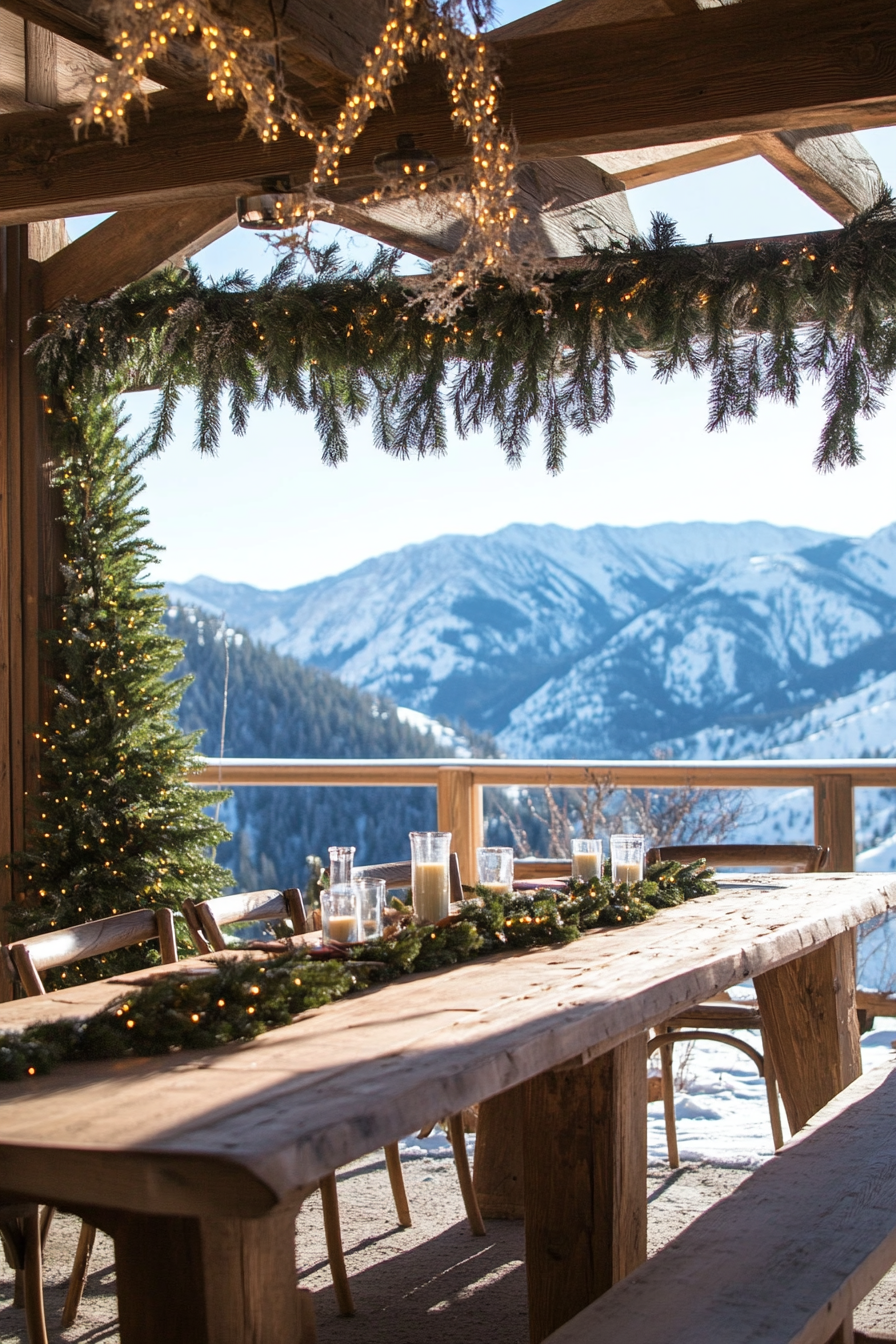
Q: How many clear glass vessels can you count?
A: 7